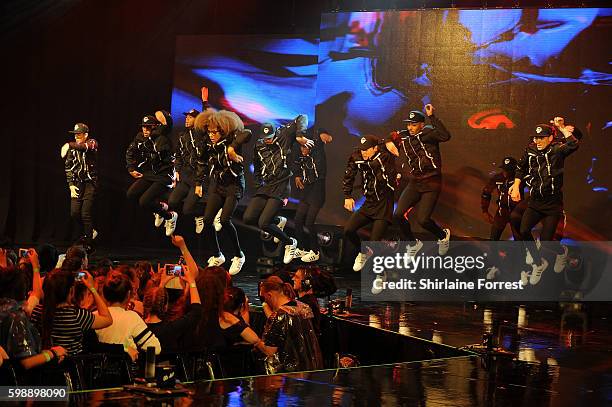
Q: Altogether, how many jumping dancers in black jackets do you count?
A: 10